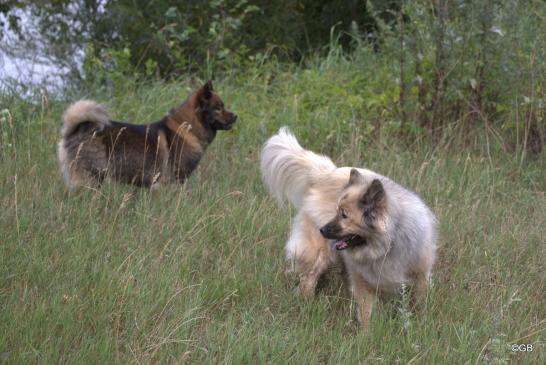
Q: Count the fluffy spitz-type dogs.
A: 2